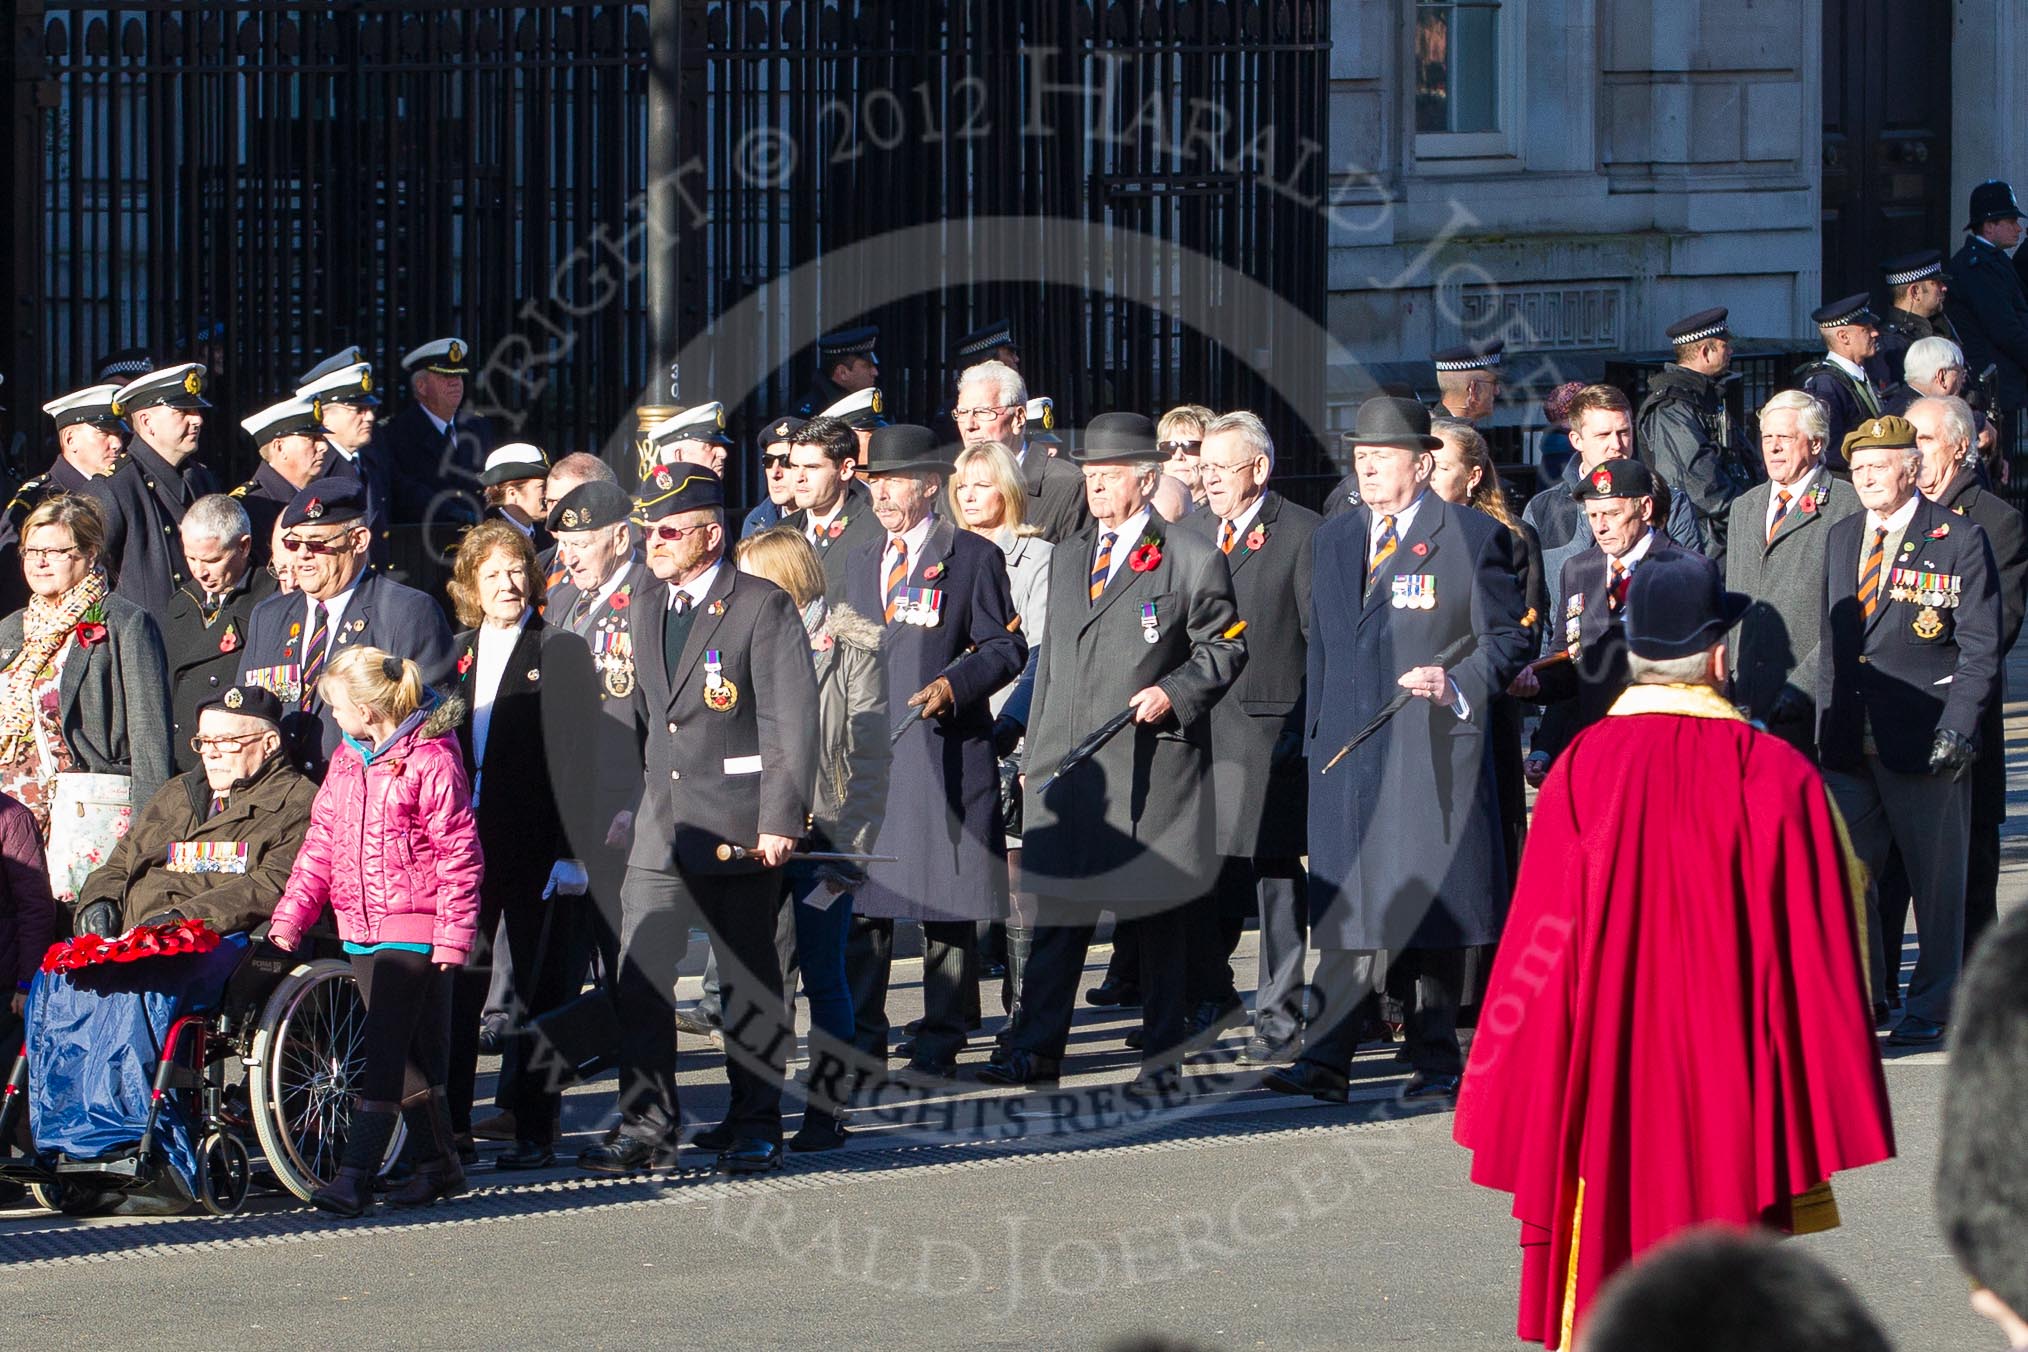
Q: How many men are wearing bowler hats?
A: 3